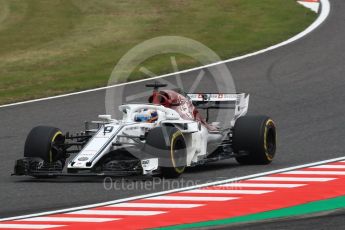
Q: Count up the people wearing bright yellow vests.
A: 0